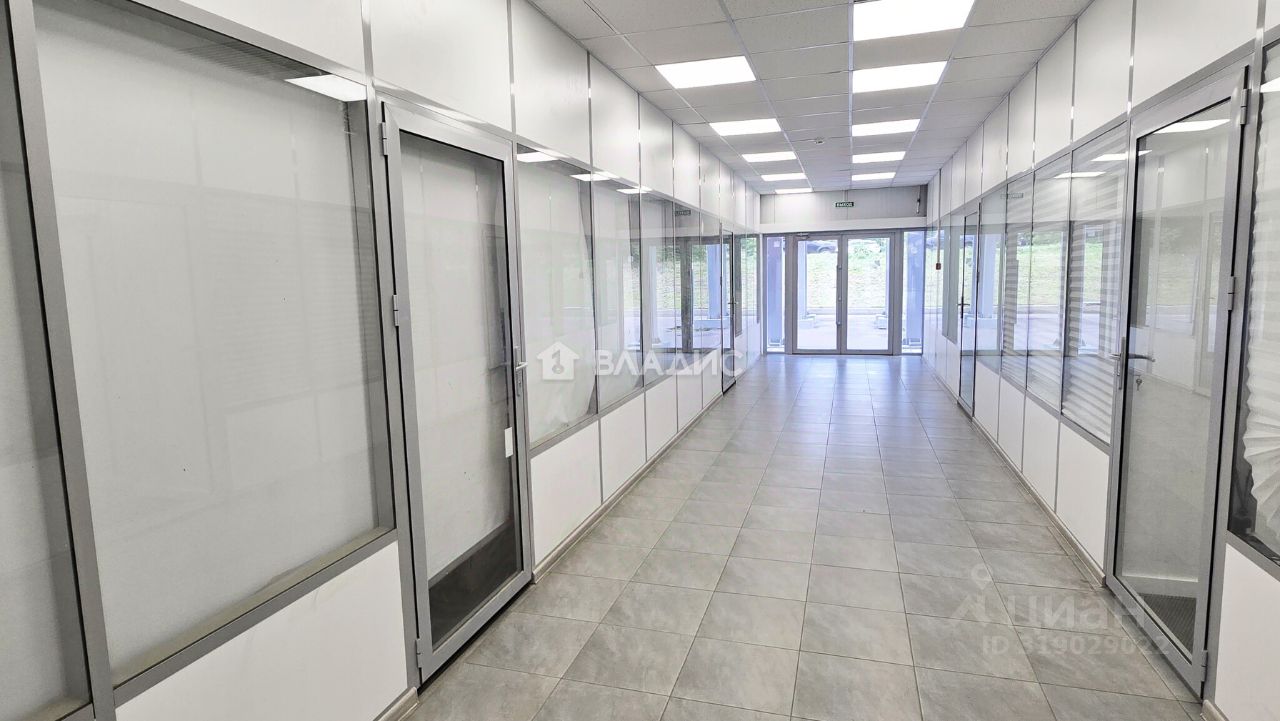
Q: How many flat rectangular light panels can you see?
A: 10